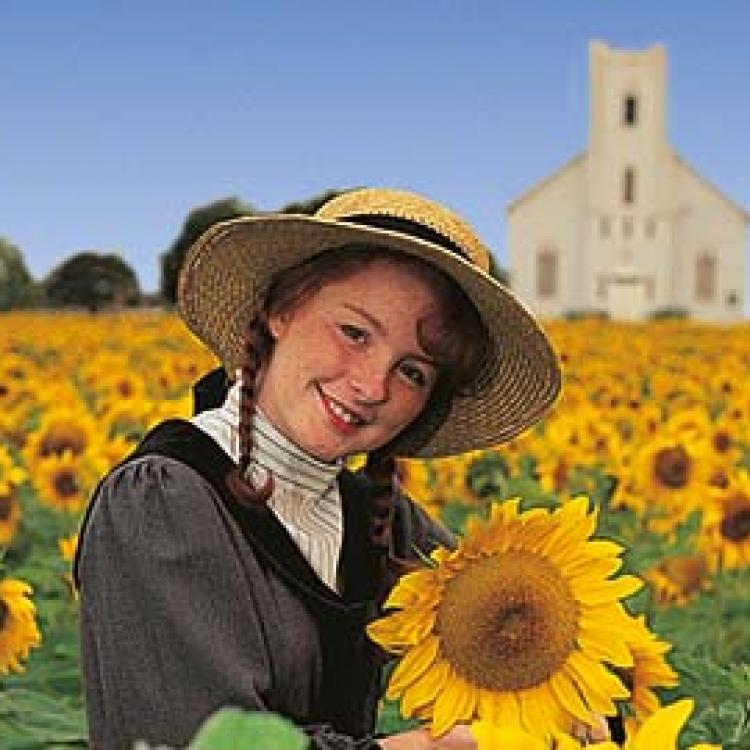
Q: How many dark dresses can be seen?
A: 1